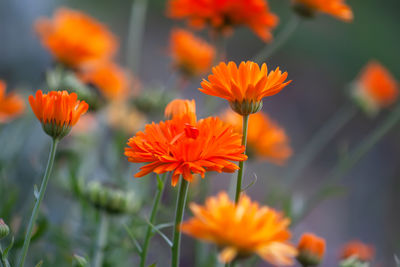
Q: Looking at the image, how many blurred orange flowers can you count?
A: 11